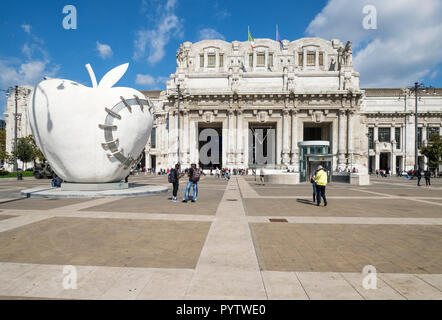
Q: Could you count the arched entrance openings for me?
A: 3